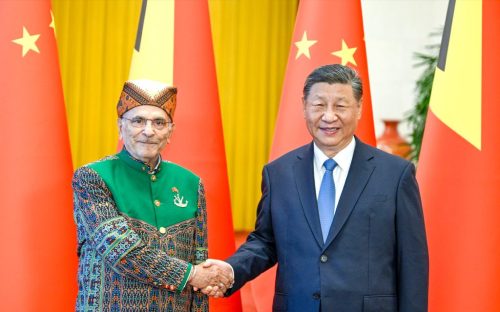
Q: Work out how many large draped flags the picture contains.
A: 4